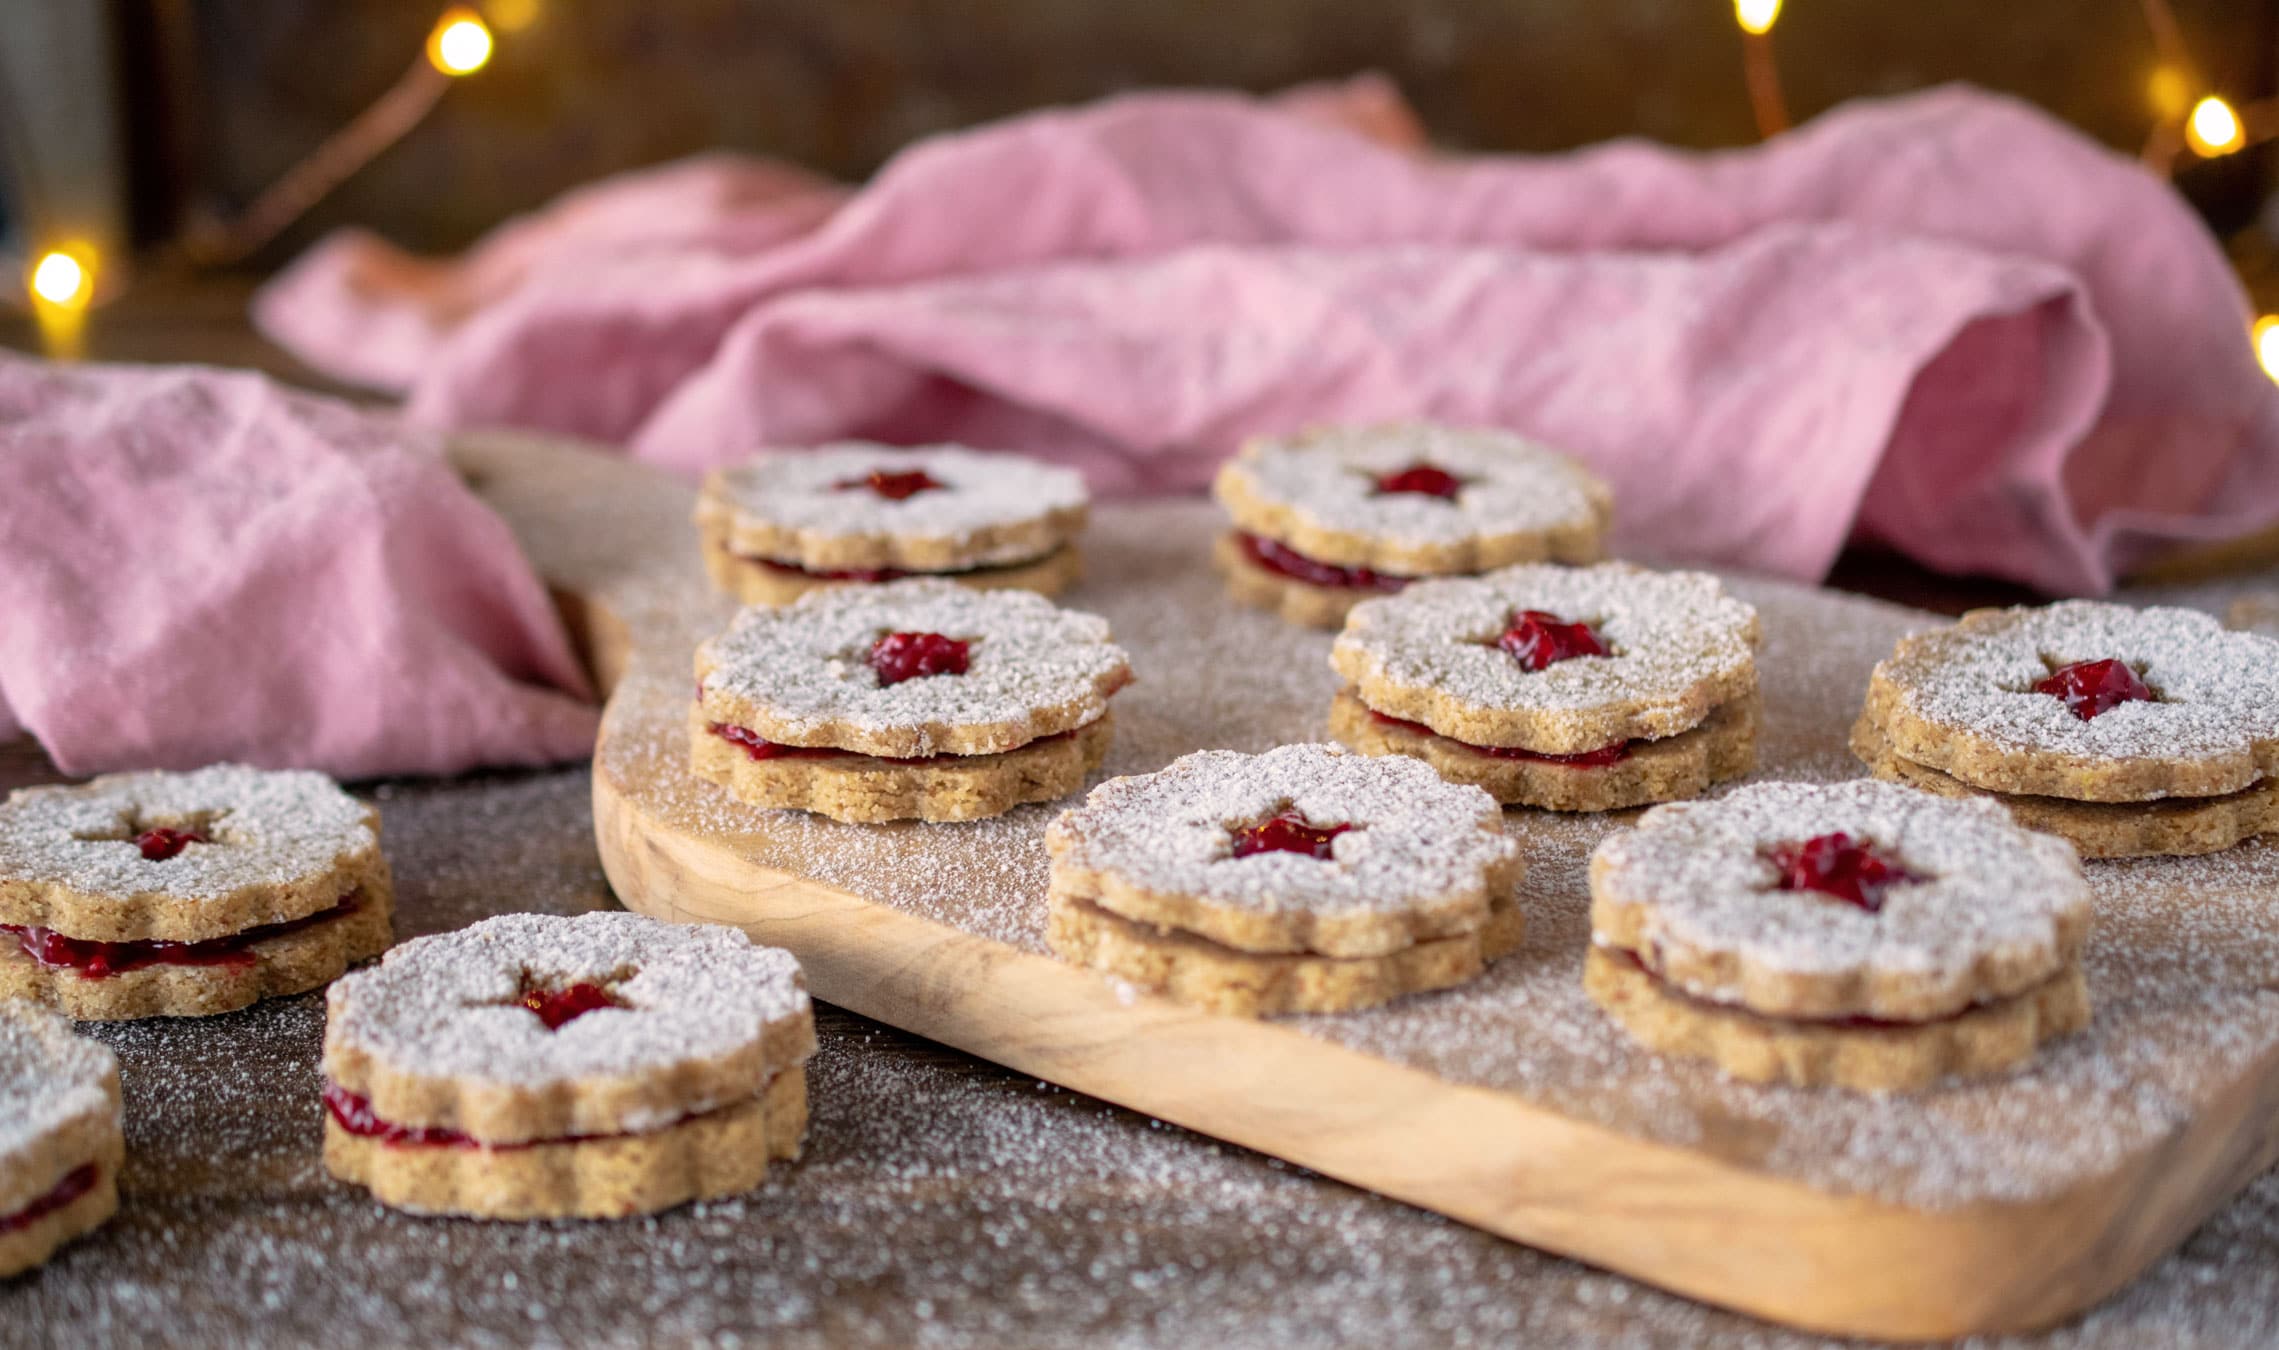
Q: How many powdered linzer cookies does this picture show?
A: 10